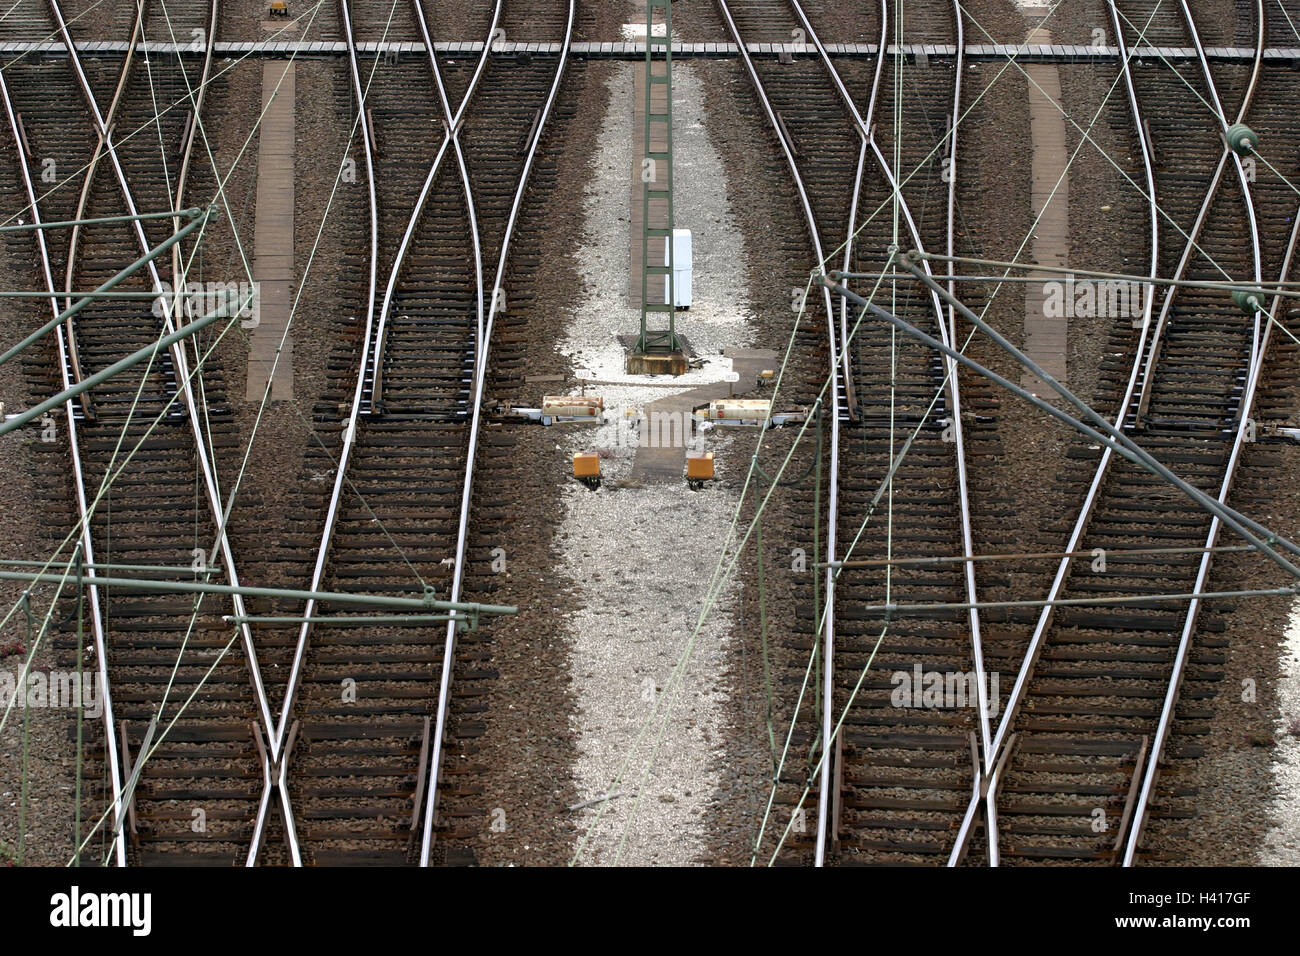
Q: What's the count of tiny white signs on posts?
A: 2